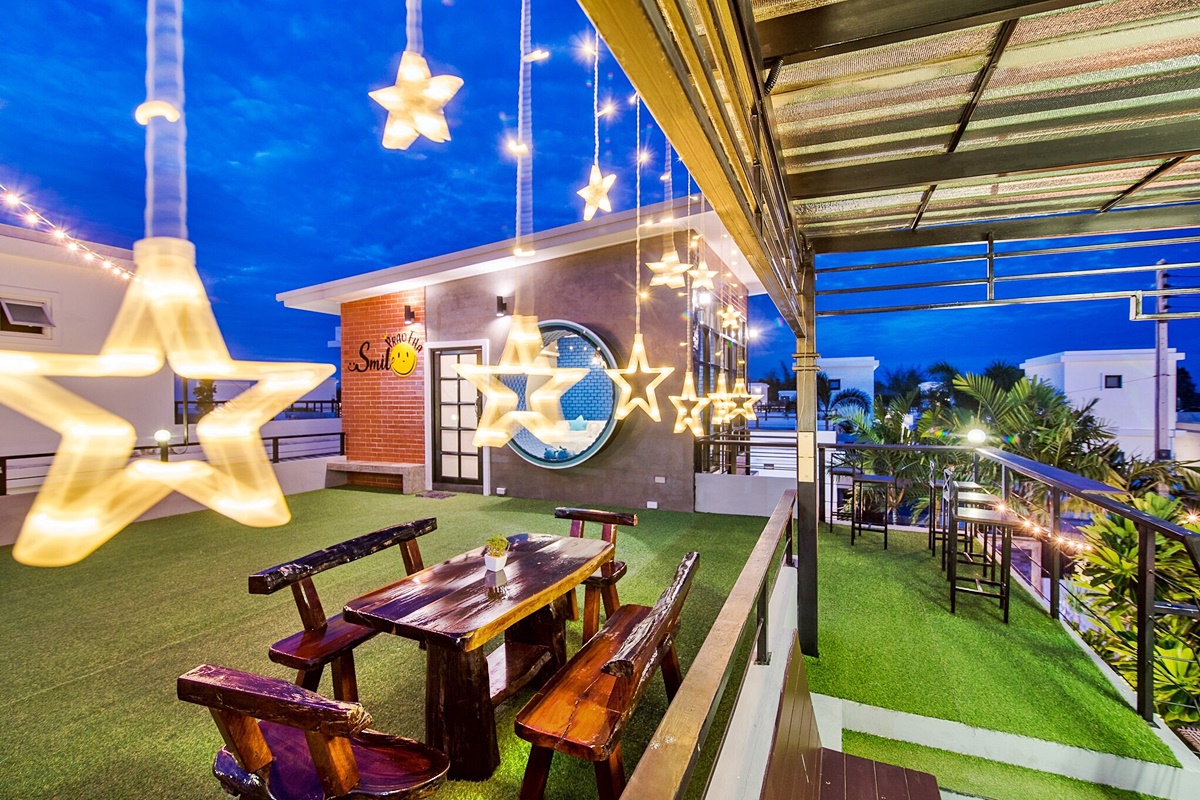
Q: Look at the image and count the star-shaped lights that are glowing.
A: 11